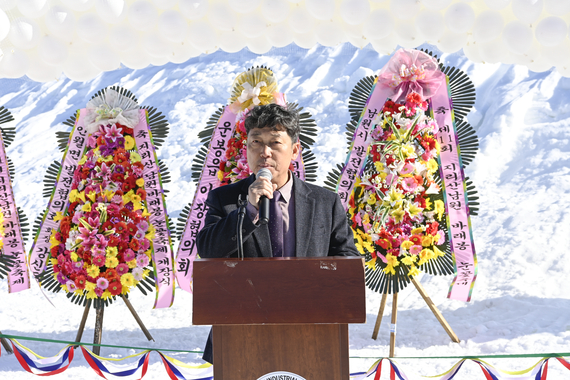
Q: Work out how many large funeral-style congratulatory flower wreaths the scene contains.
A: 4